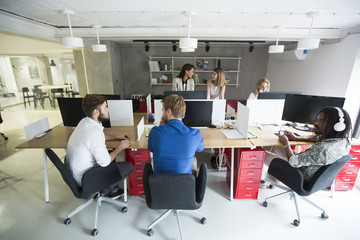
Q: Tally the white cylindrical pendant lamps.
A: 6